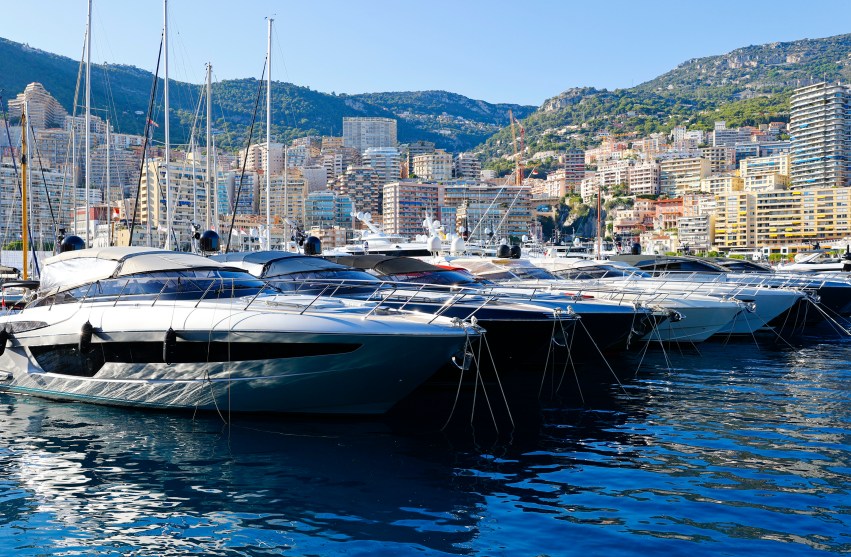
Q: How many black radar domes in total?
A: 6